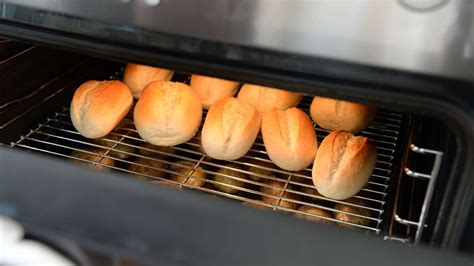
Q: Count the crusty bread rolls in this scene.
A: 9